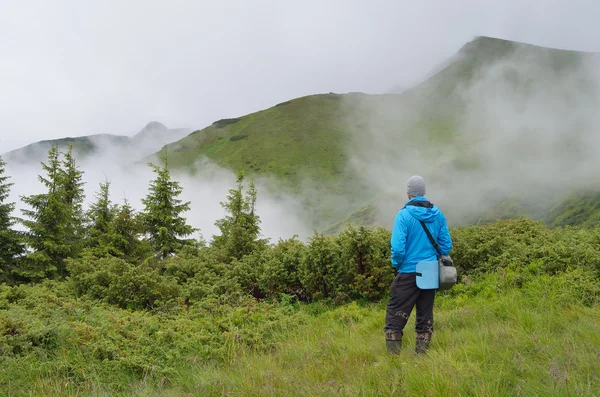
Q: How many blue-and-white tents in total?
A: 0